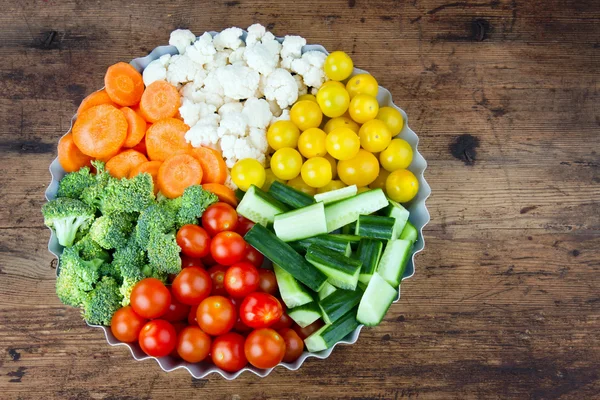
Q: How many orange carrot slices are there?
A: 12